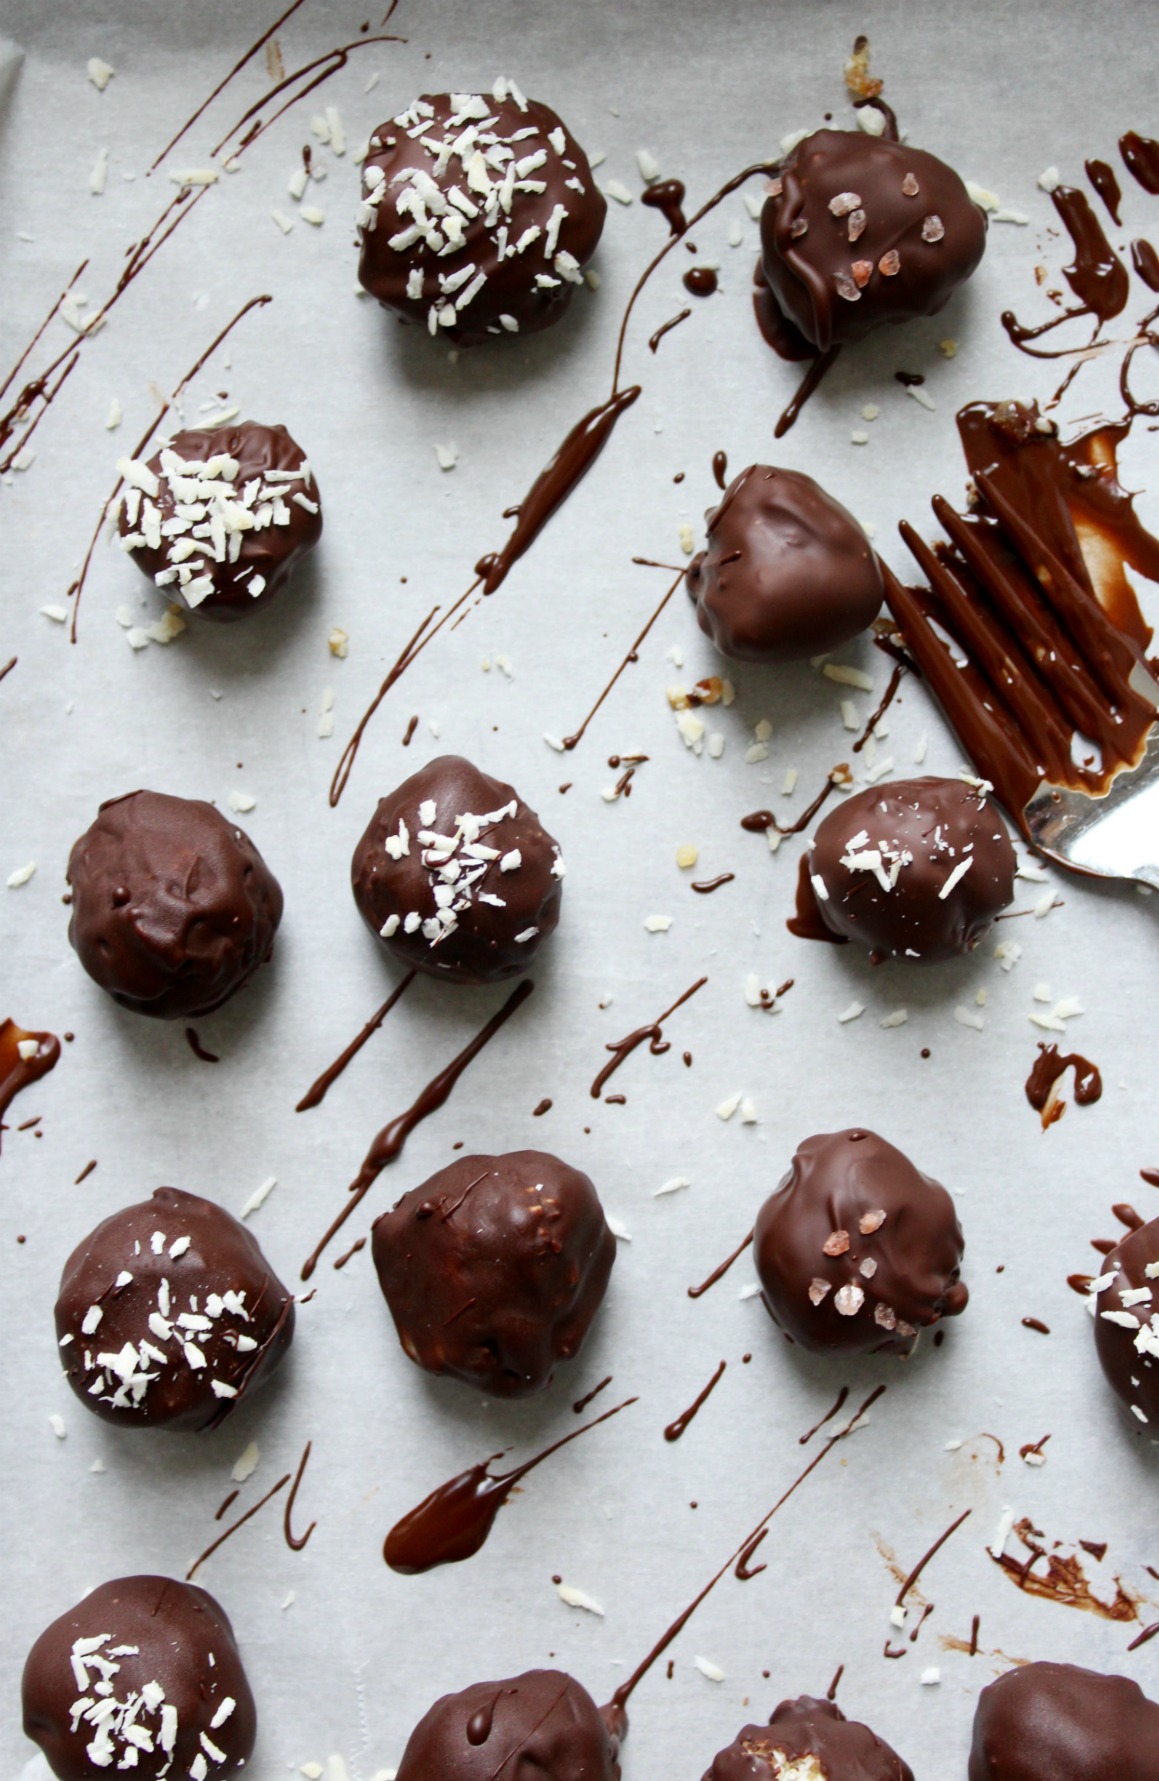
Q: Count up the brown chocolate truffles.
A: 15